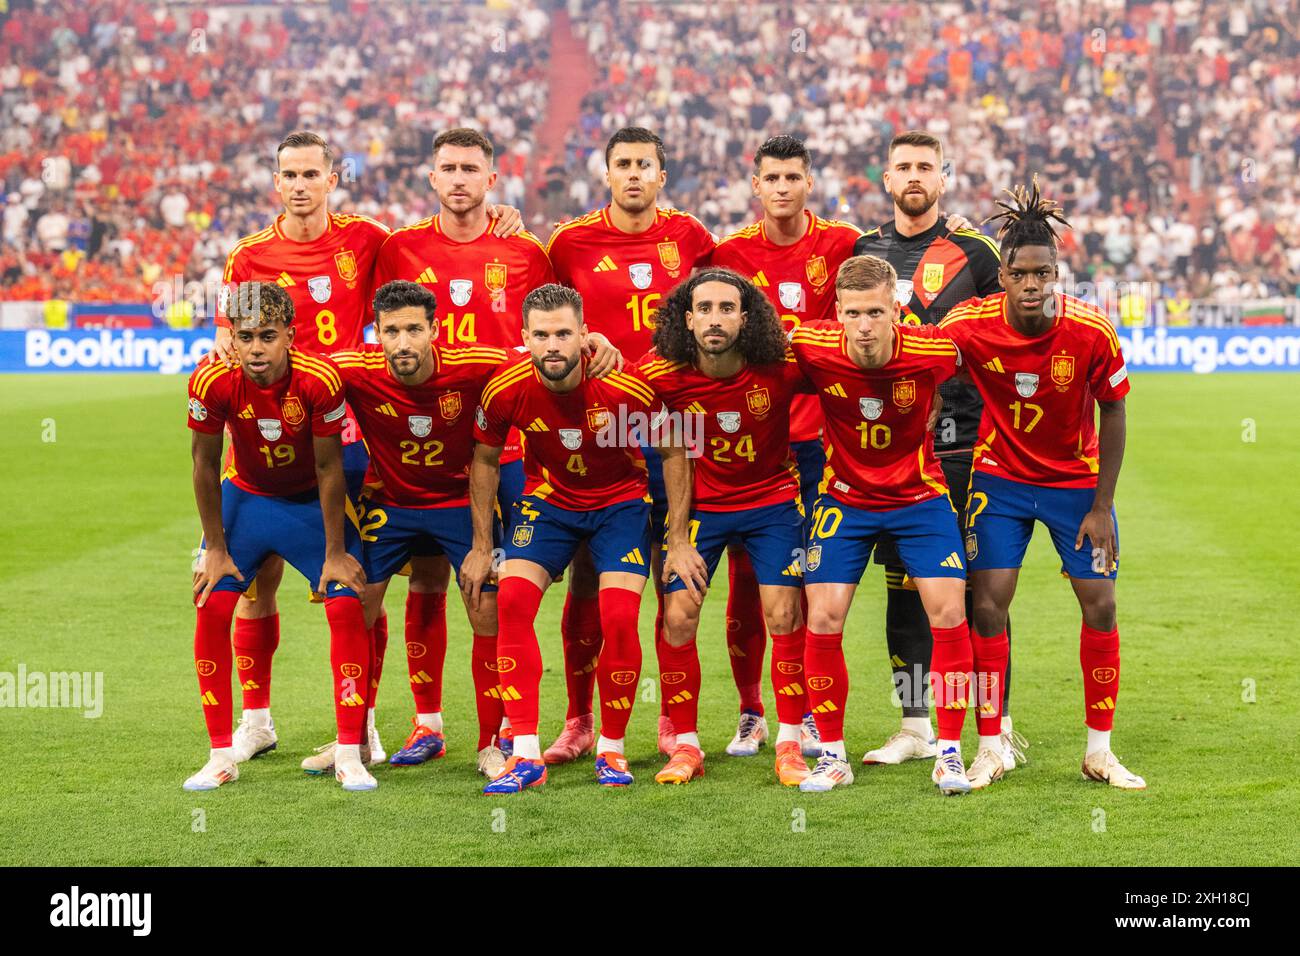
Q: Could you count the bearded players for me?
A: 5